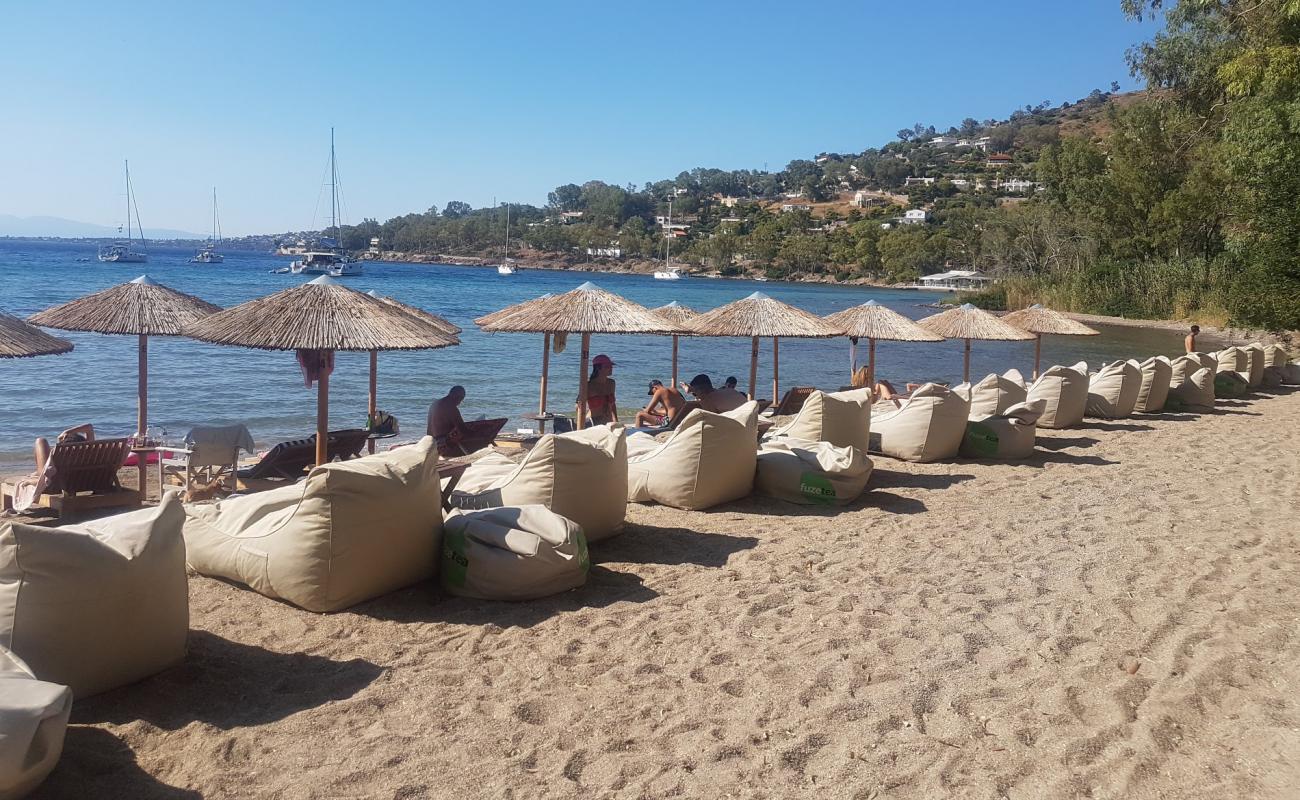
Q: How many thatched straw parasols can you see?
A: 11